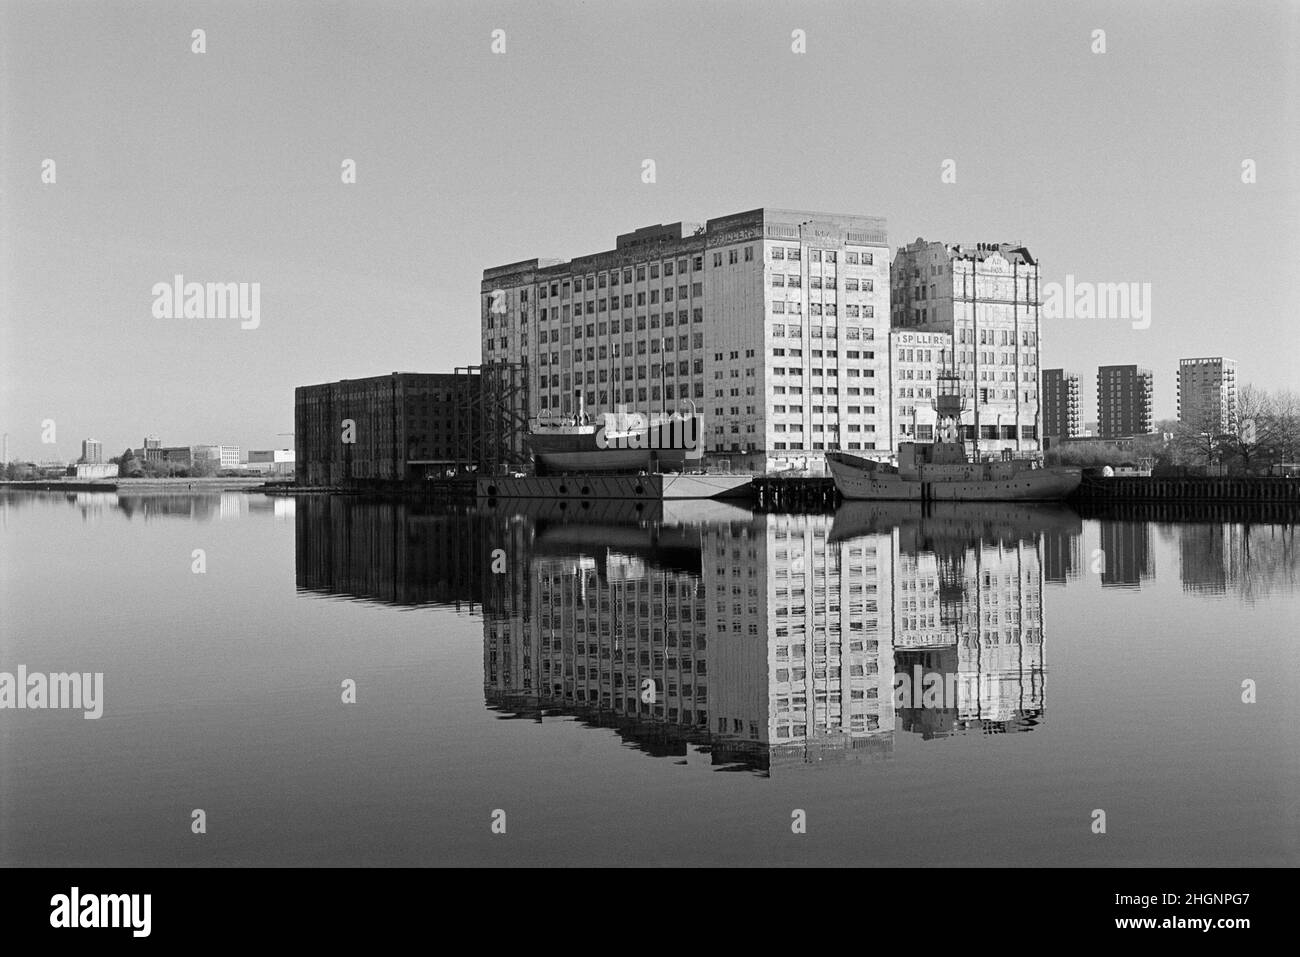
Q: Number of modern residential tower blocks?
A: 3